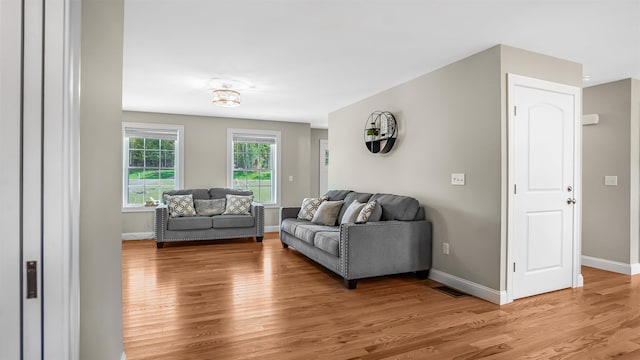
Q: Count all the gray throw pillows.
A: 3